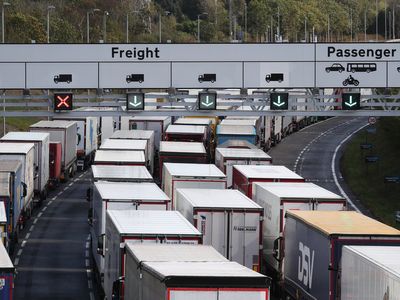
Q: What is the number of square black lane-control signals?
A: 5